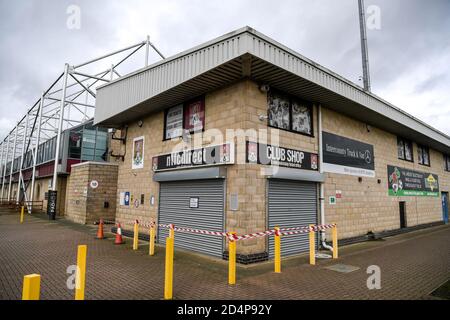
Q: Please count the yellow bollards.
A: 11